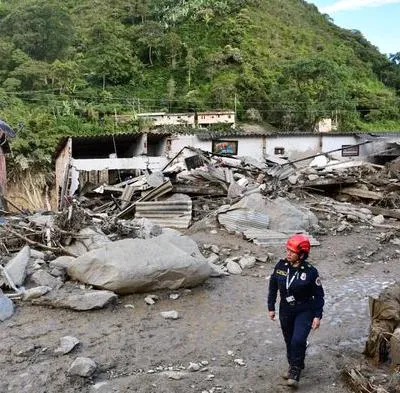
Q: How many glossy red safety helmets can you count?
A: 1